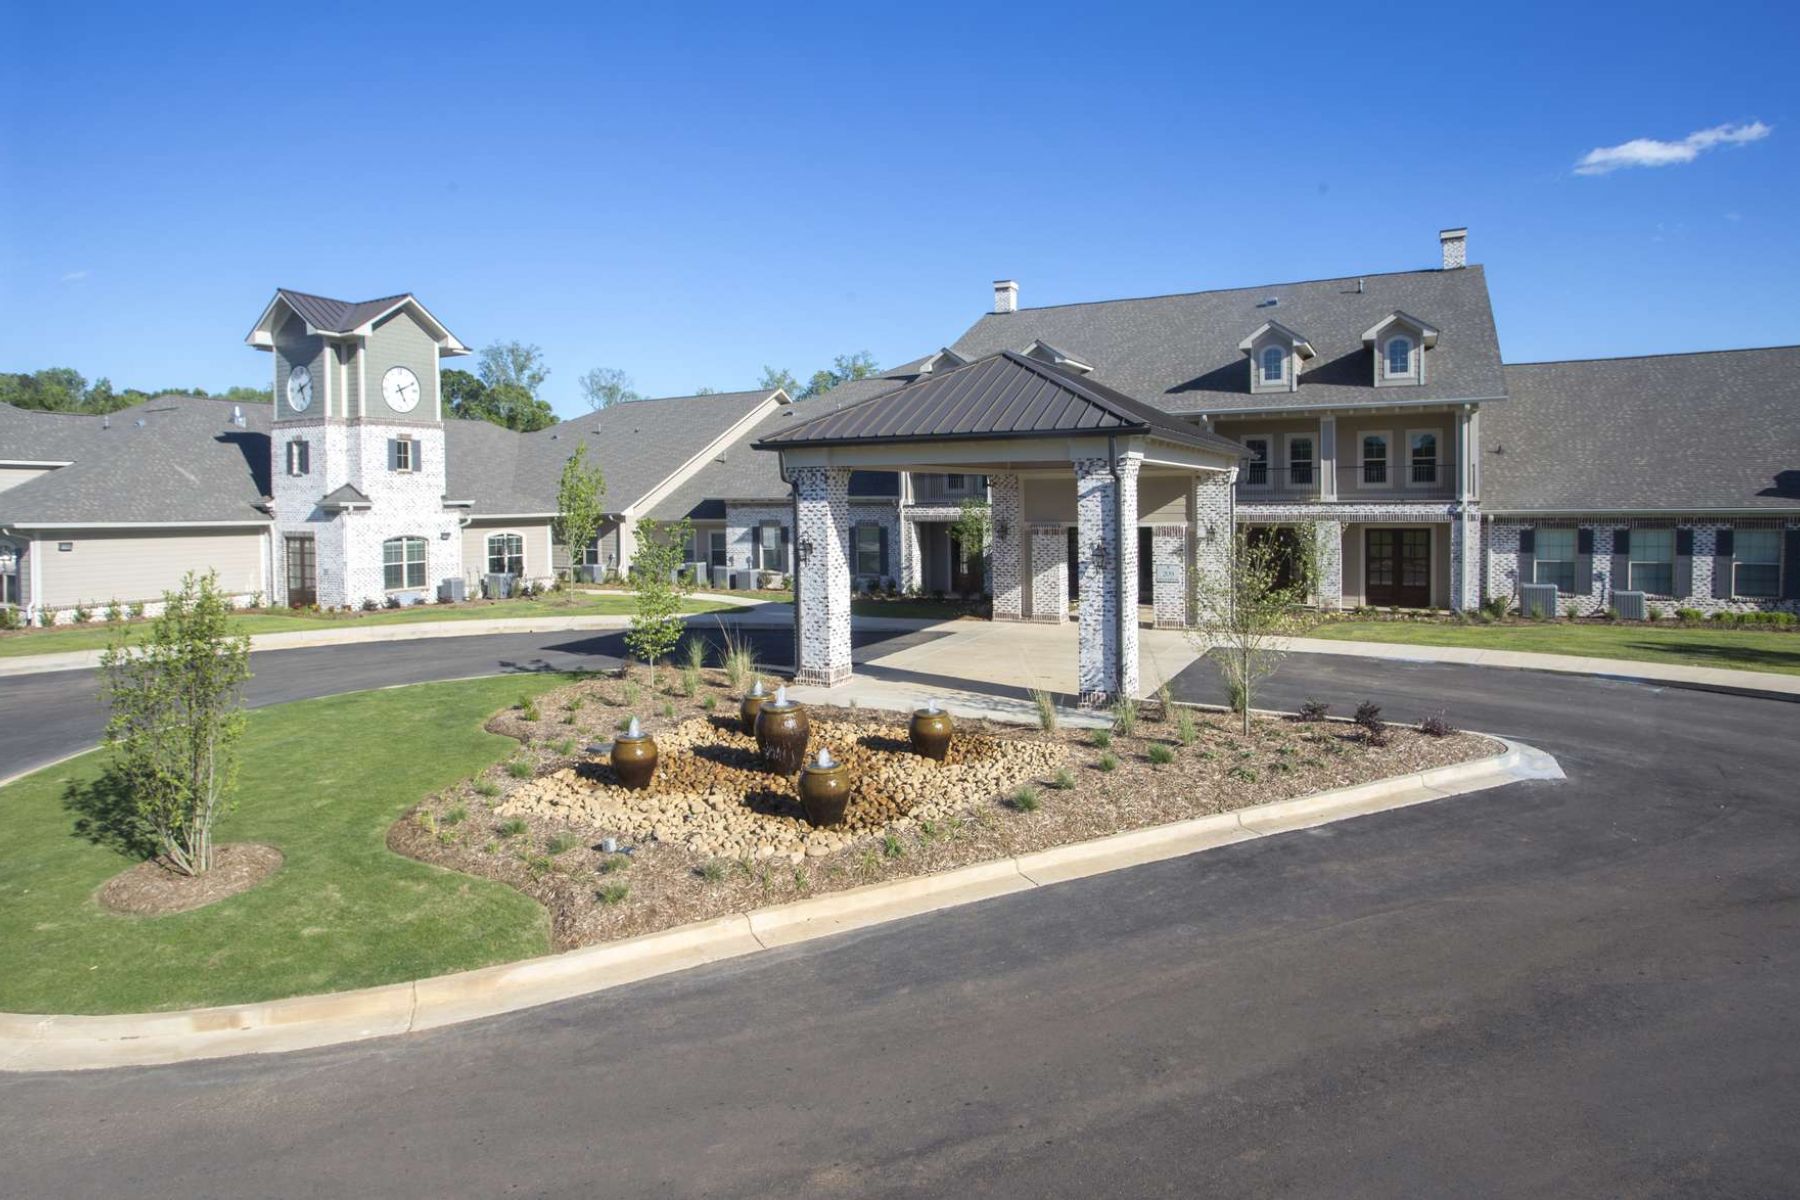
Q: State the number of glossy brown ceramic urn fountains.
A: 5